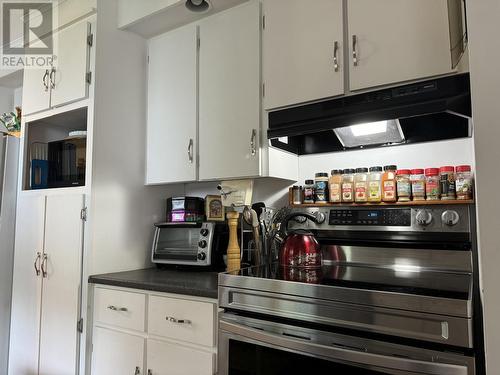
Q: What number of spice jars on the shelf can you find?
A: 13